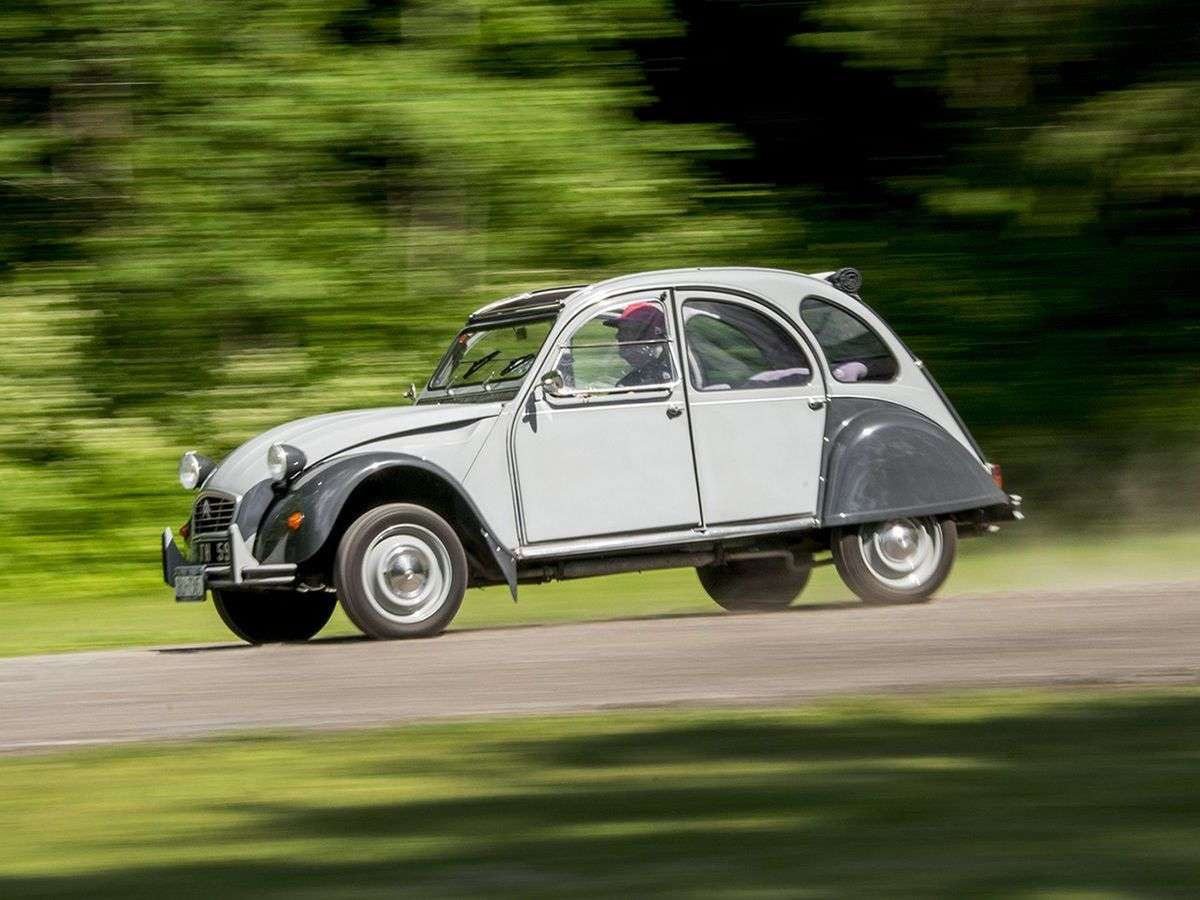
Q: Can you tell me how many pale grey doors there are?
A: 2